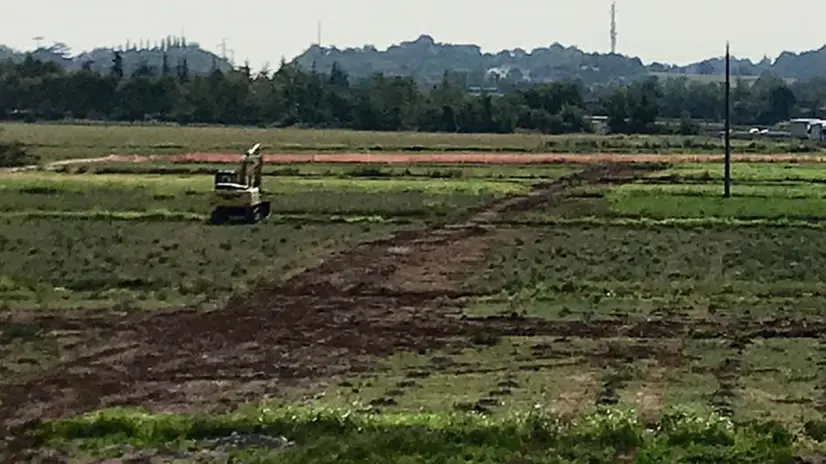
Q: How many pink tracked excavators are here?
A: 0